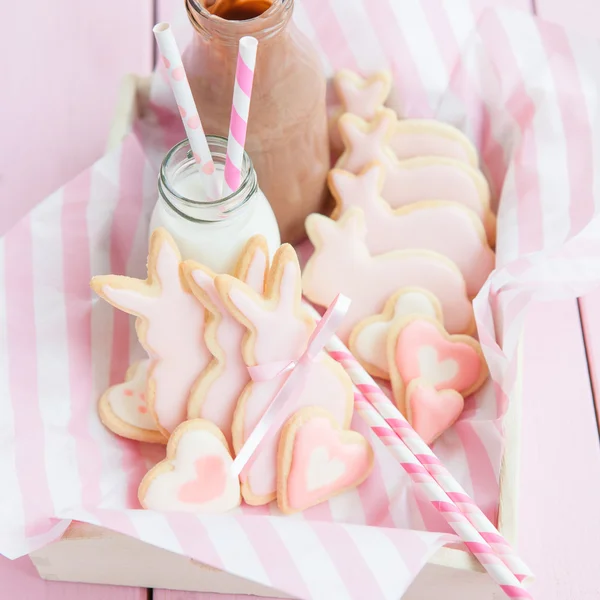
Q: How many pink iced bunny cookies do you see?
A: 7